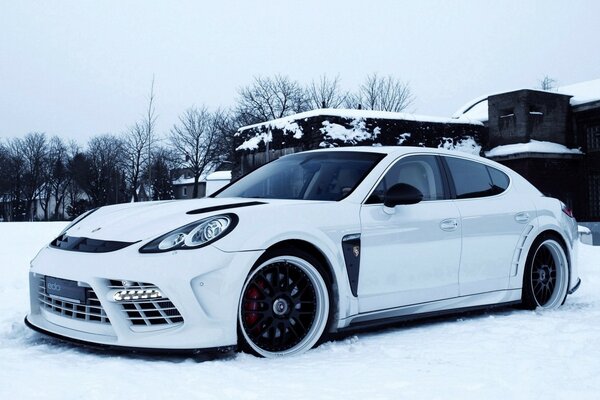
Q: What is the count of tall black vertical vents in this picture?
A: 1